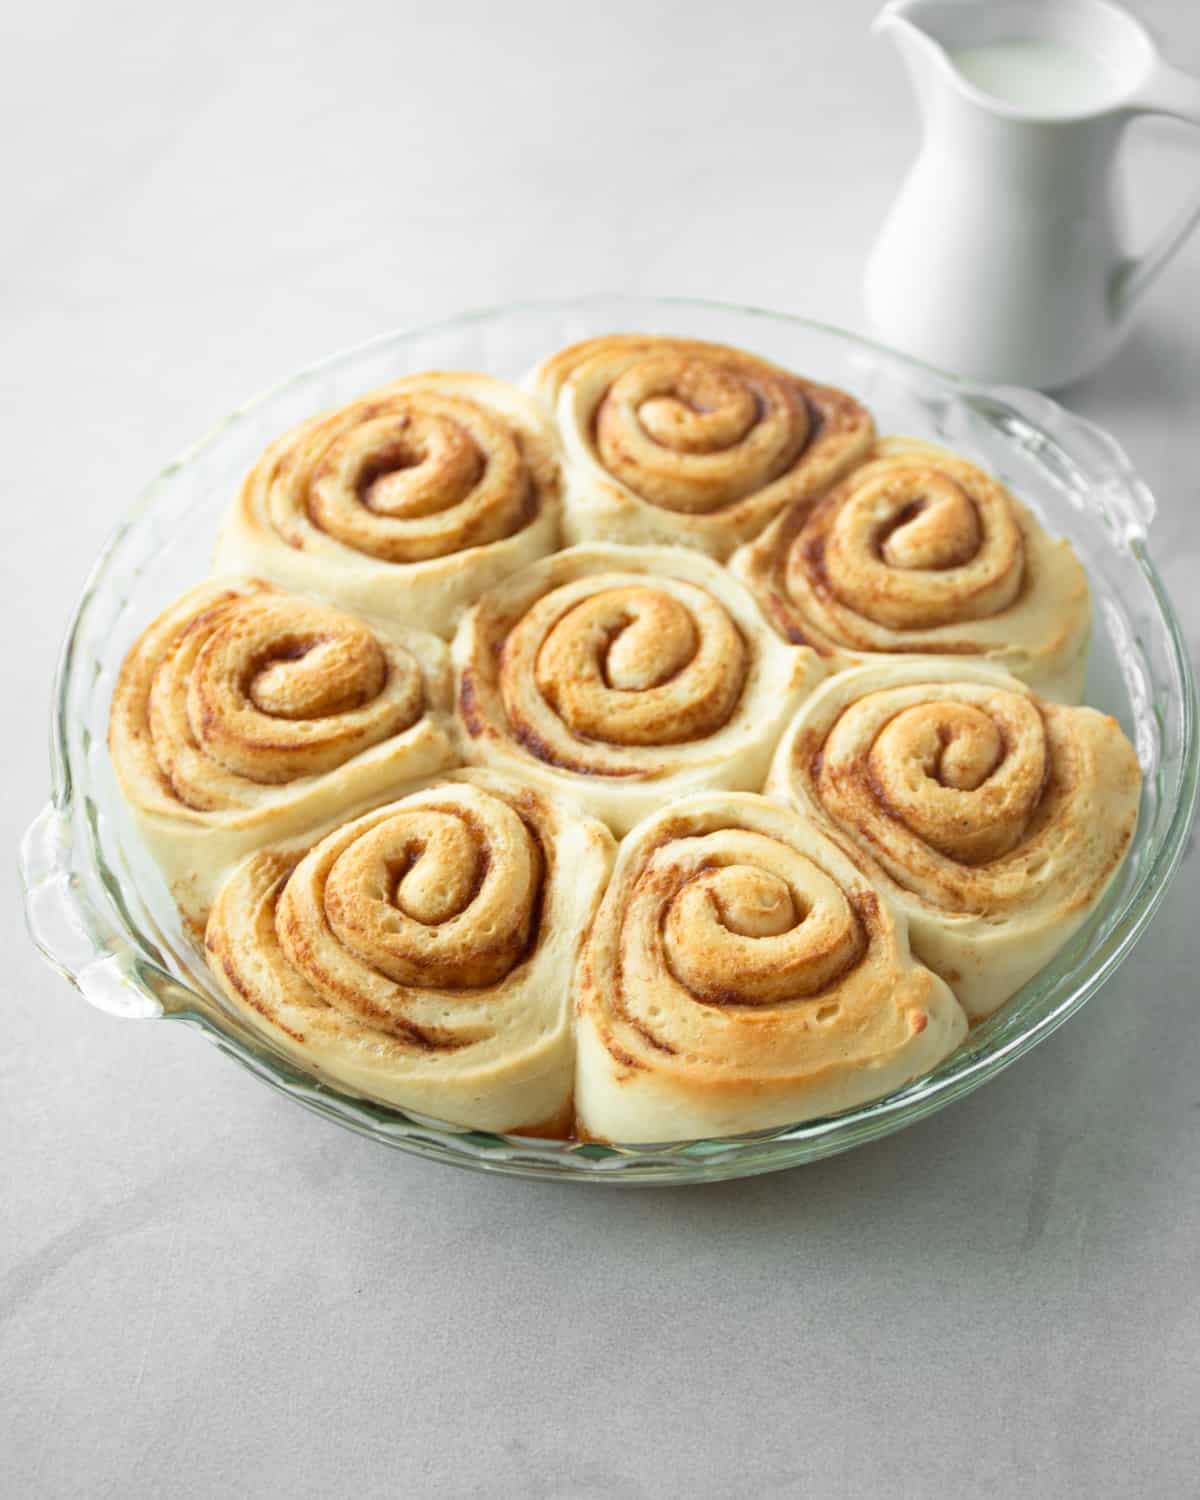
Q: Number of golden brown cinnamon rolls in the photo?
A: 8